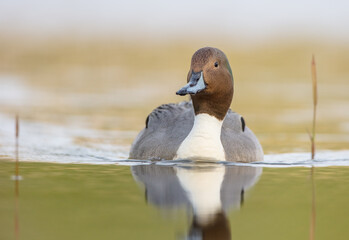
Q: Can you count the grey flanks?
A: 2